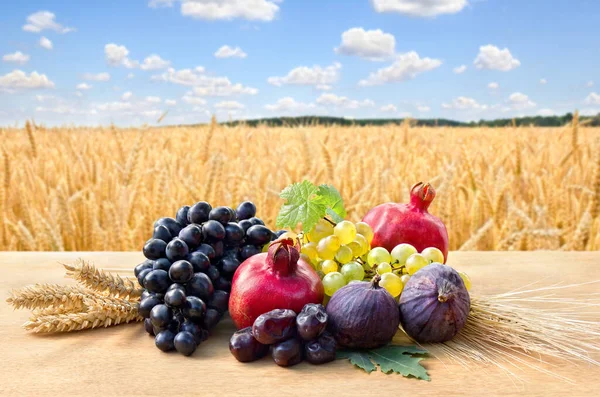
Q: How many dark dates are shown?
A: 5